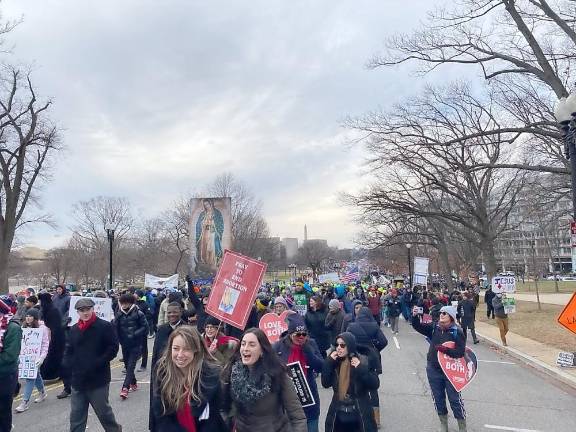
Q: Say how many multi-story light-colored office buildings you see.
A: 1